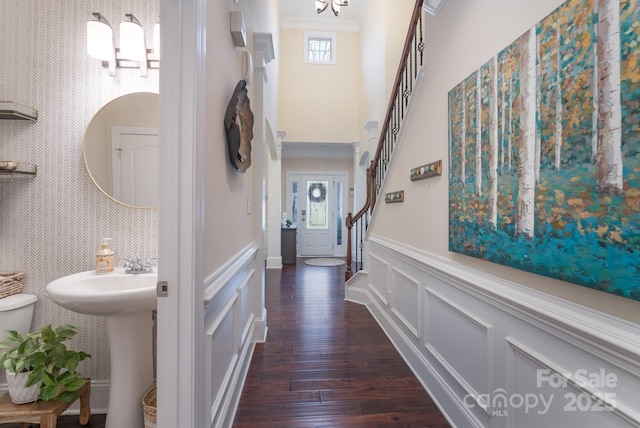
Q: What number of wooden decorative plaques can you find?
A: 2